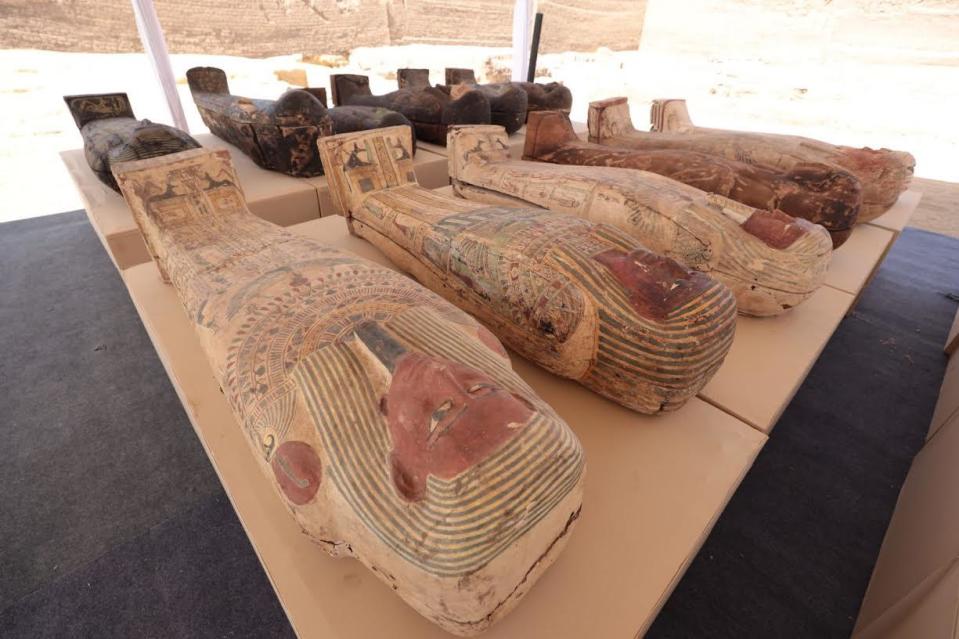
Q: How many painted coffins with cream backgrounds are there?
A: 5